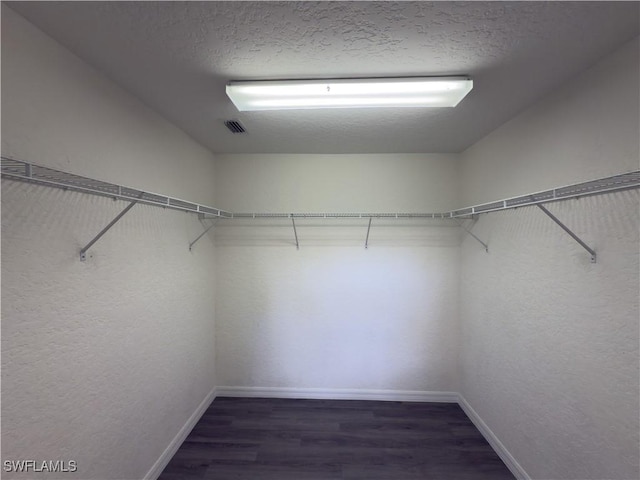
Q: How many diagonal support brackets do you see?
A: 6